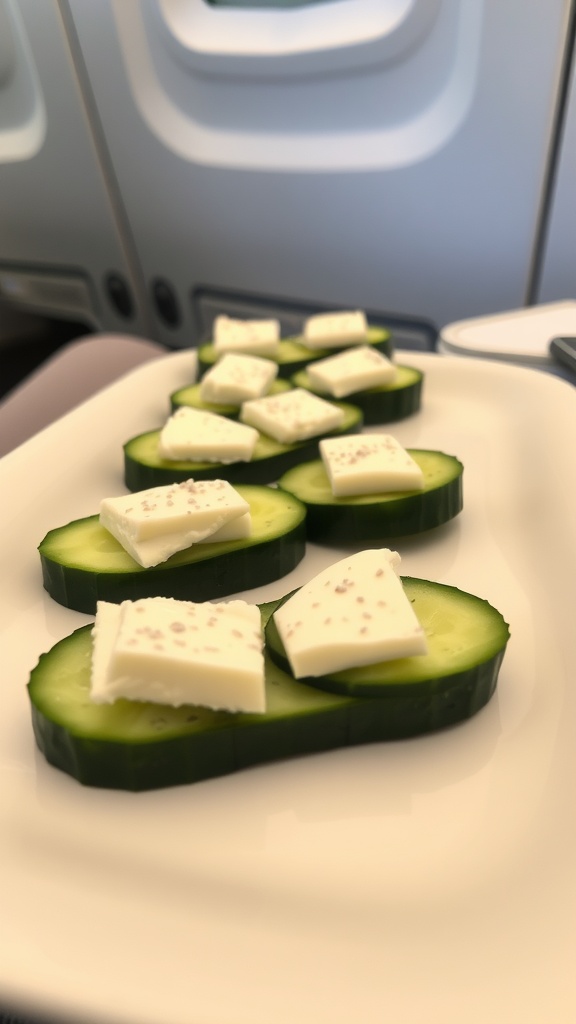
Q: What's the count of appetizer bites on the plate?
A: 10